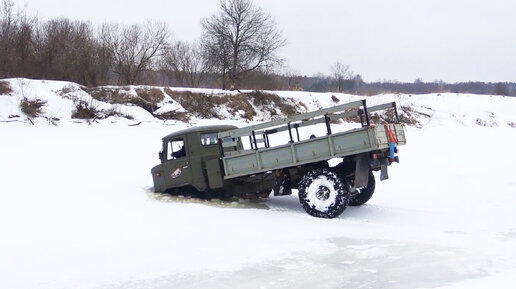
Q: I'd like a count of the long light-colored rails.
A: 2